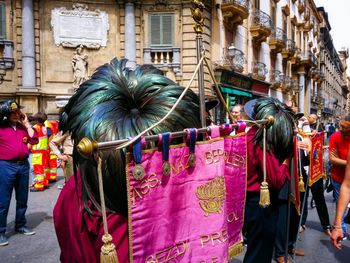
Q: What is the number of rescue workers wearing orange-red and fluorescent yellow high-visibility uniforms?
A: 2